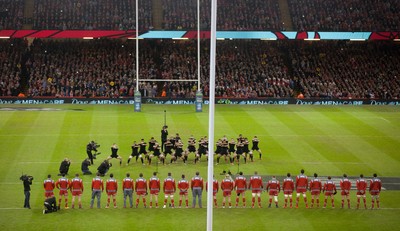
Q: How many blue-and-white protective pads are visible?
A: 2